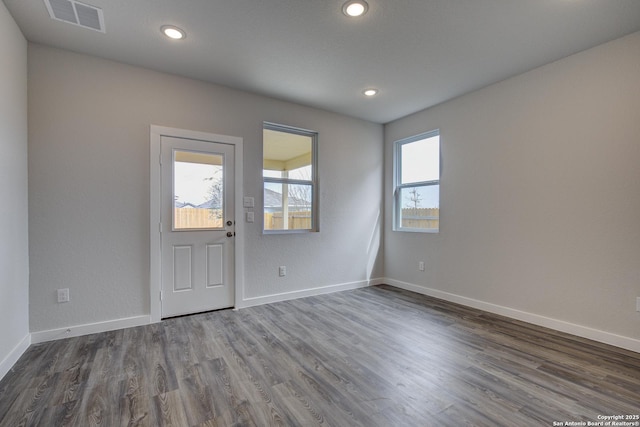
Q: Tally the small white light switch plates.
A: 2